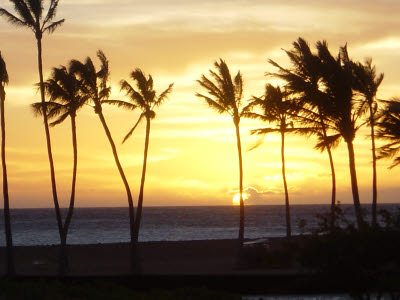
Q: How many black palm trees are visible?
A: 11